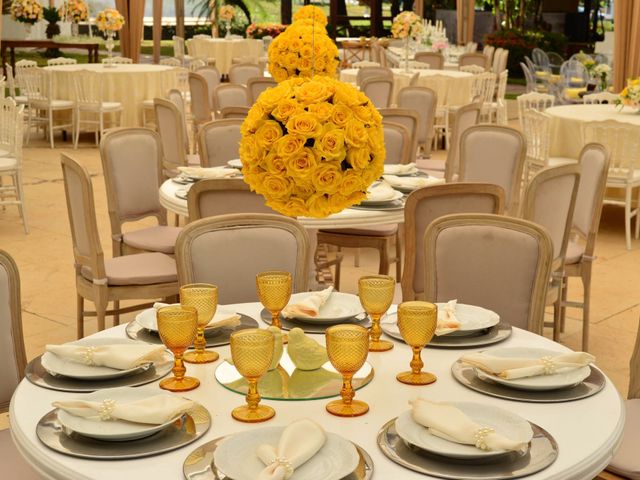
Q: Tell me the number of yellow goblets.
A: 7